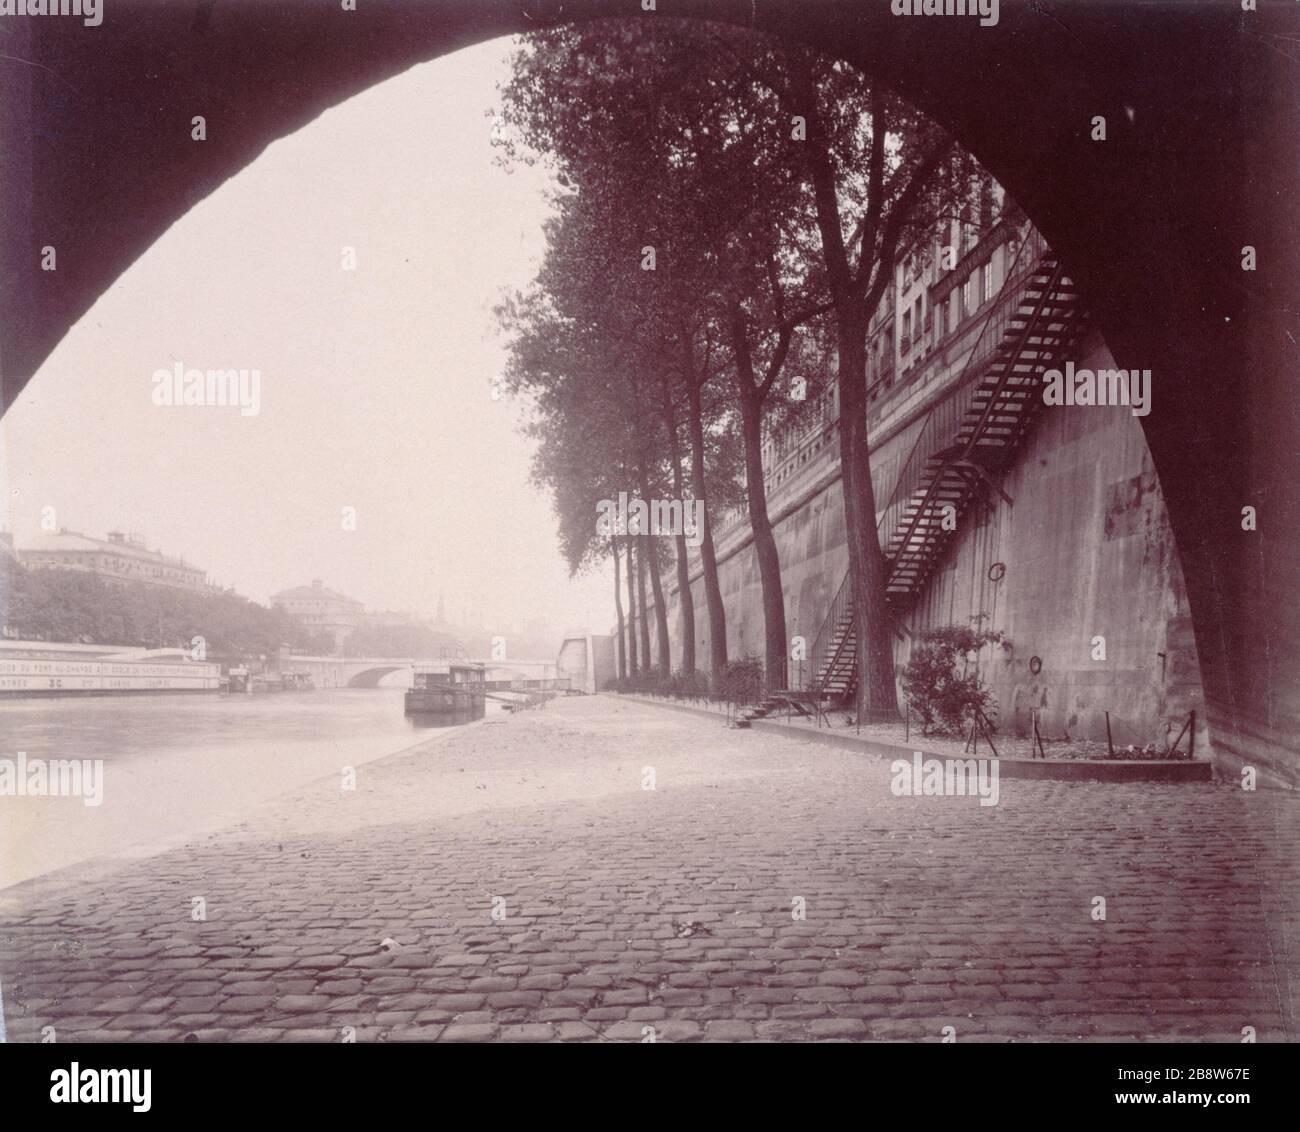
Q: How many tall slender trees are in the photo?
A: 8